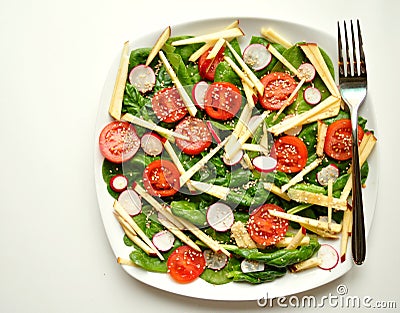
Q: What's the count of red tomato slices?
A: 11